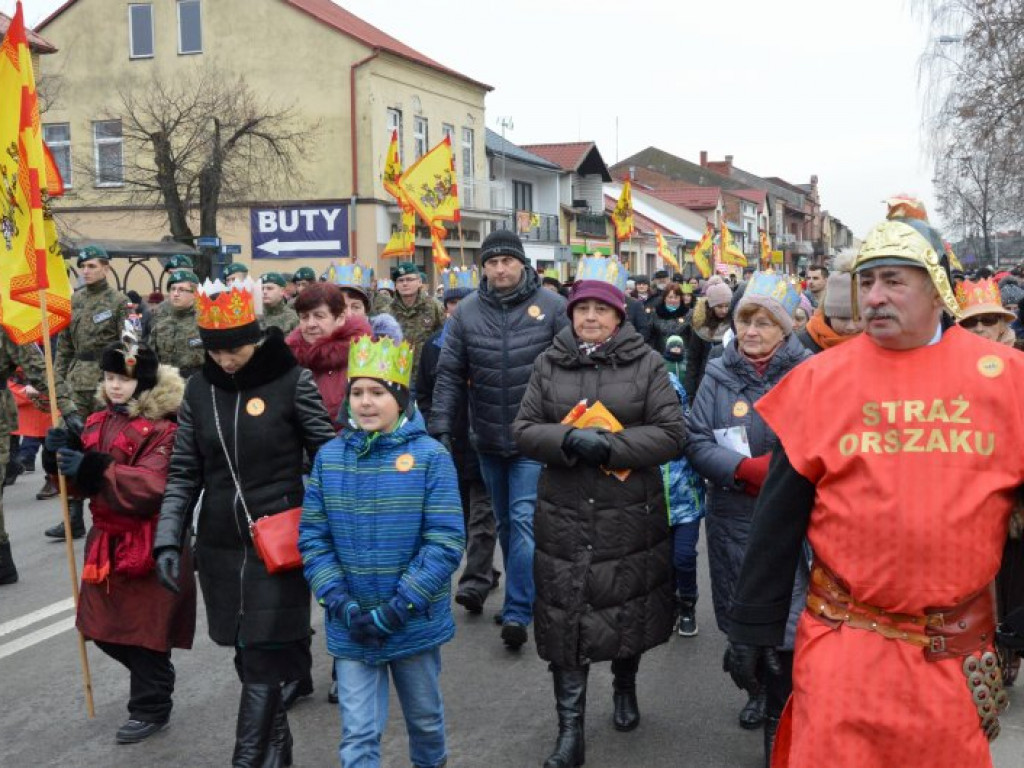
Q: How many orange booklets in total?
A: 1